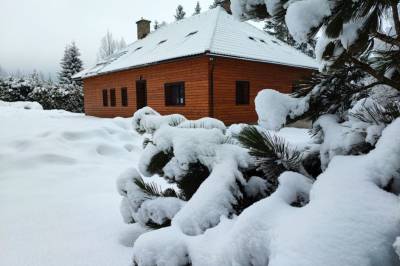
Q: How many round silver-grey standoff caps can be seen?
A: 0